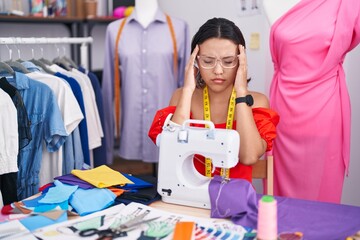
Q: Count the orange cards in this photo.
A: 1